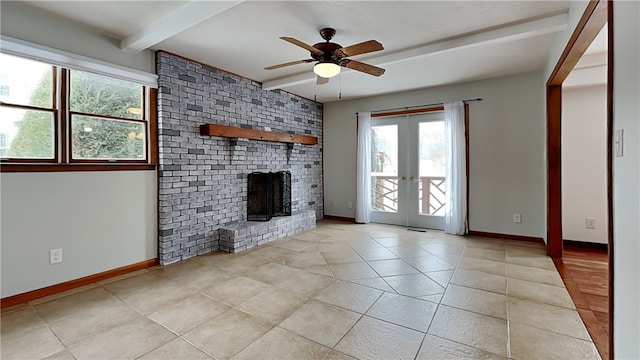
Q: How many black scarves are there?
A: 0